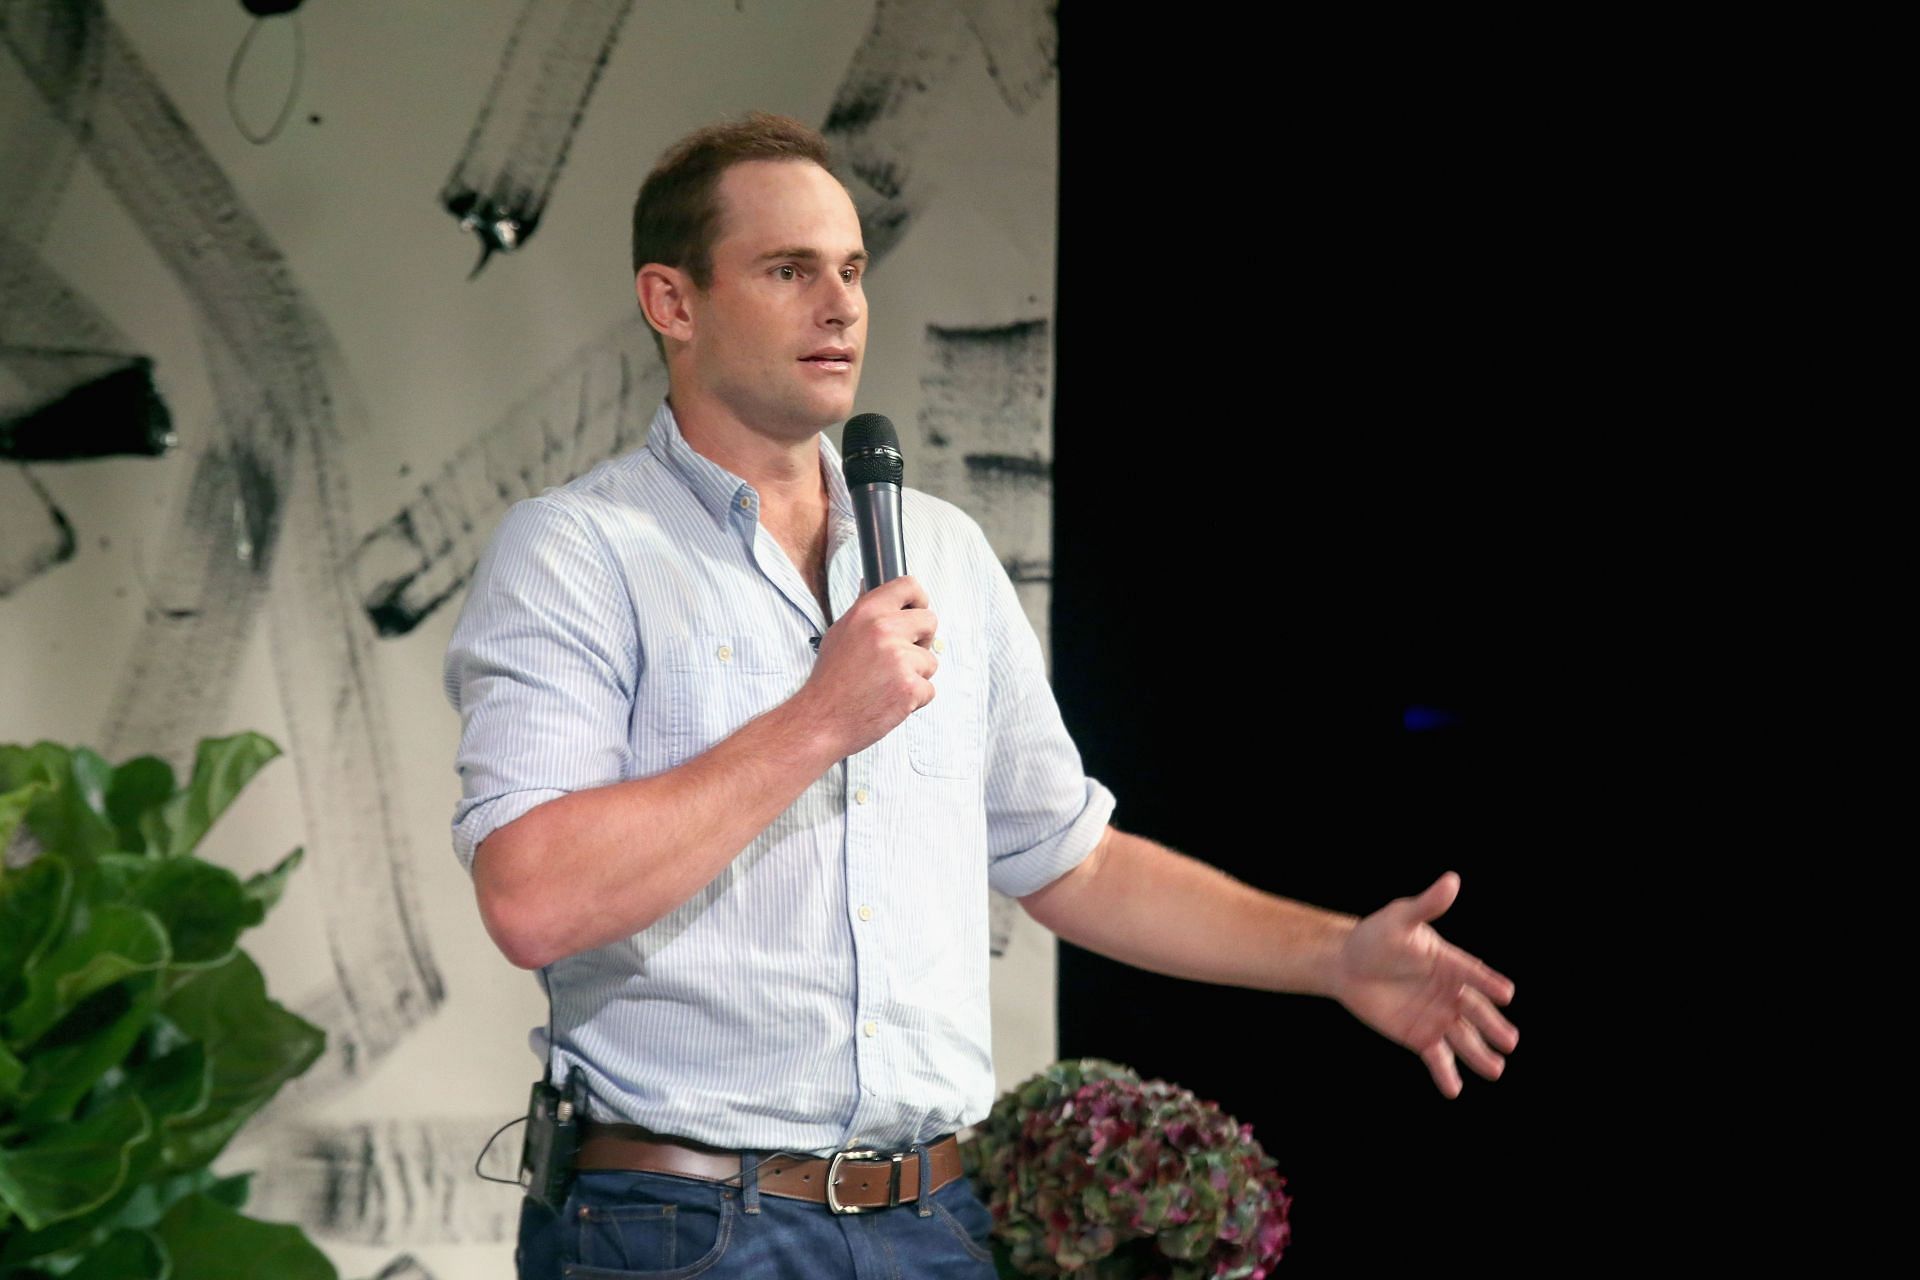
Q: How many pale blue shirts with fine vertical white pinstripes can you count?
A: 1